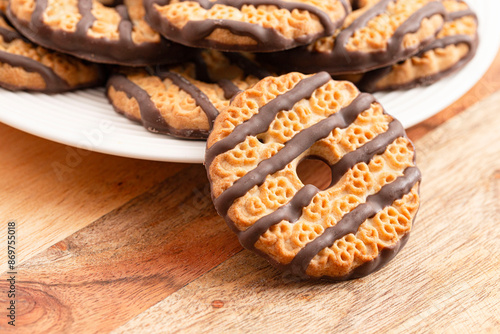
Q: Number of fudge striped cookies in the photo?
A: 7